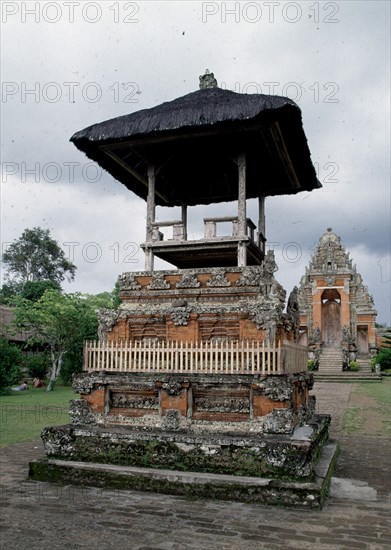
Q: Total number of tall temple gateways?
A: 1